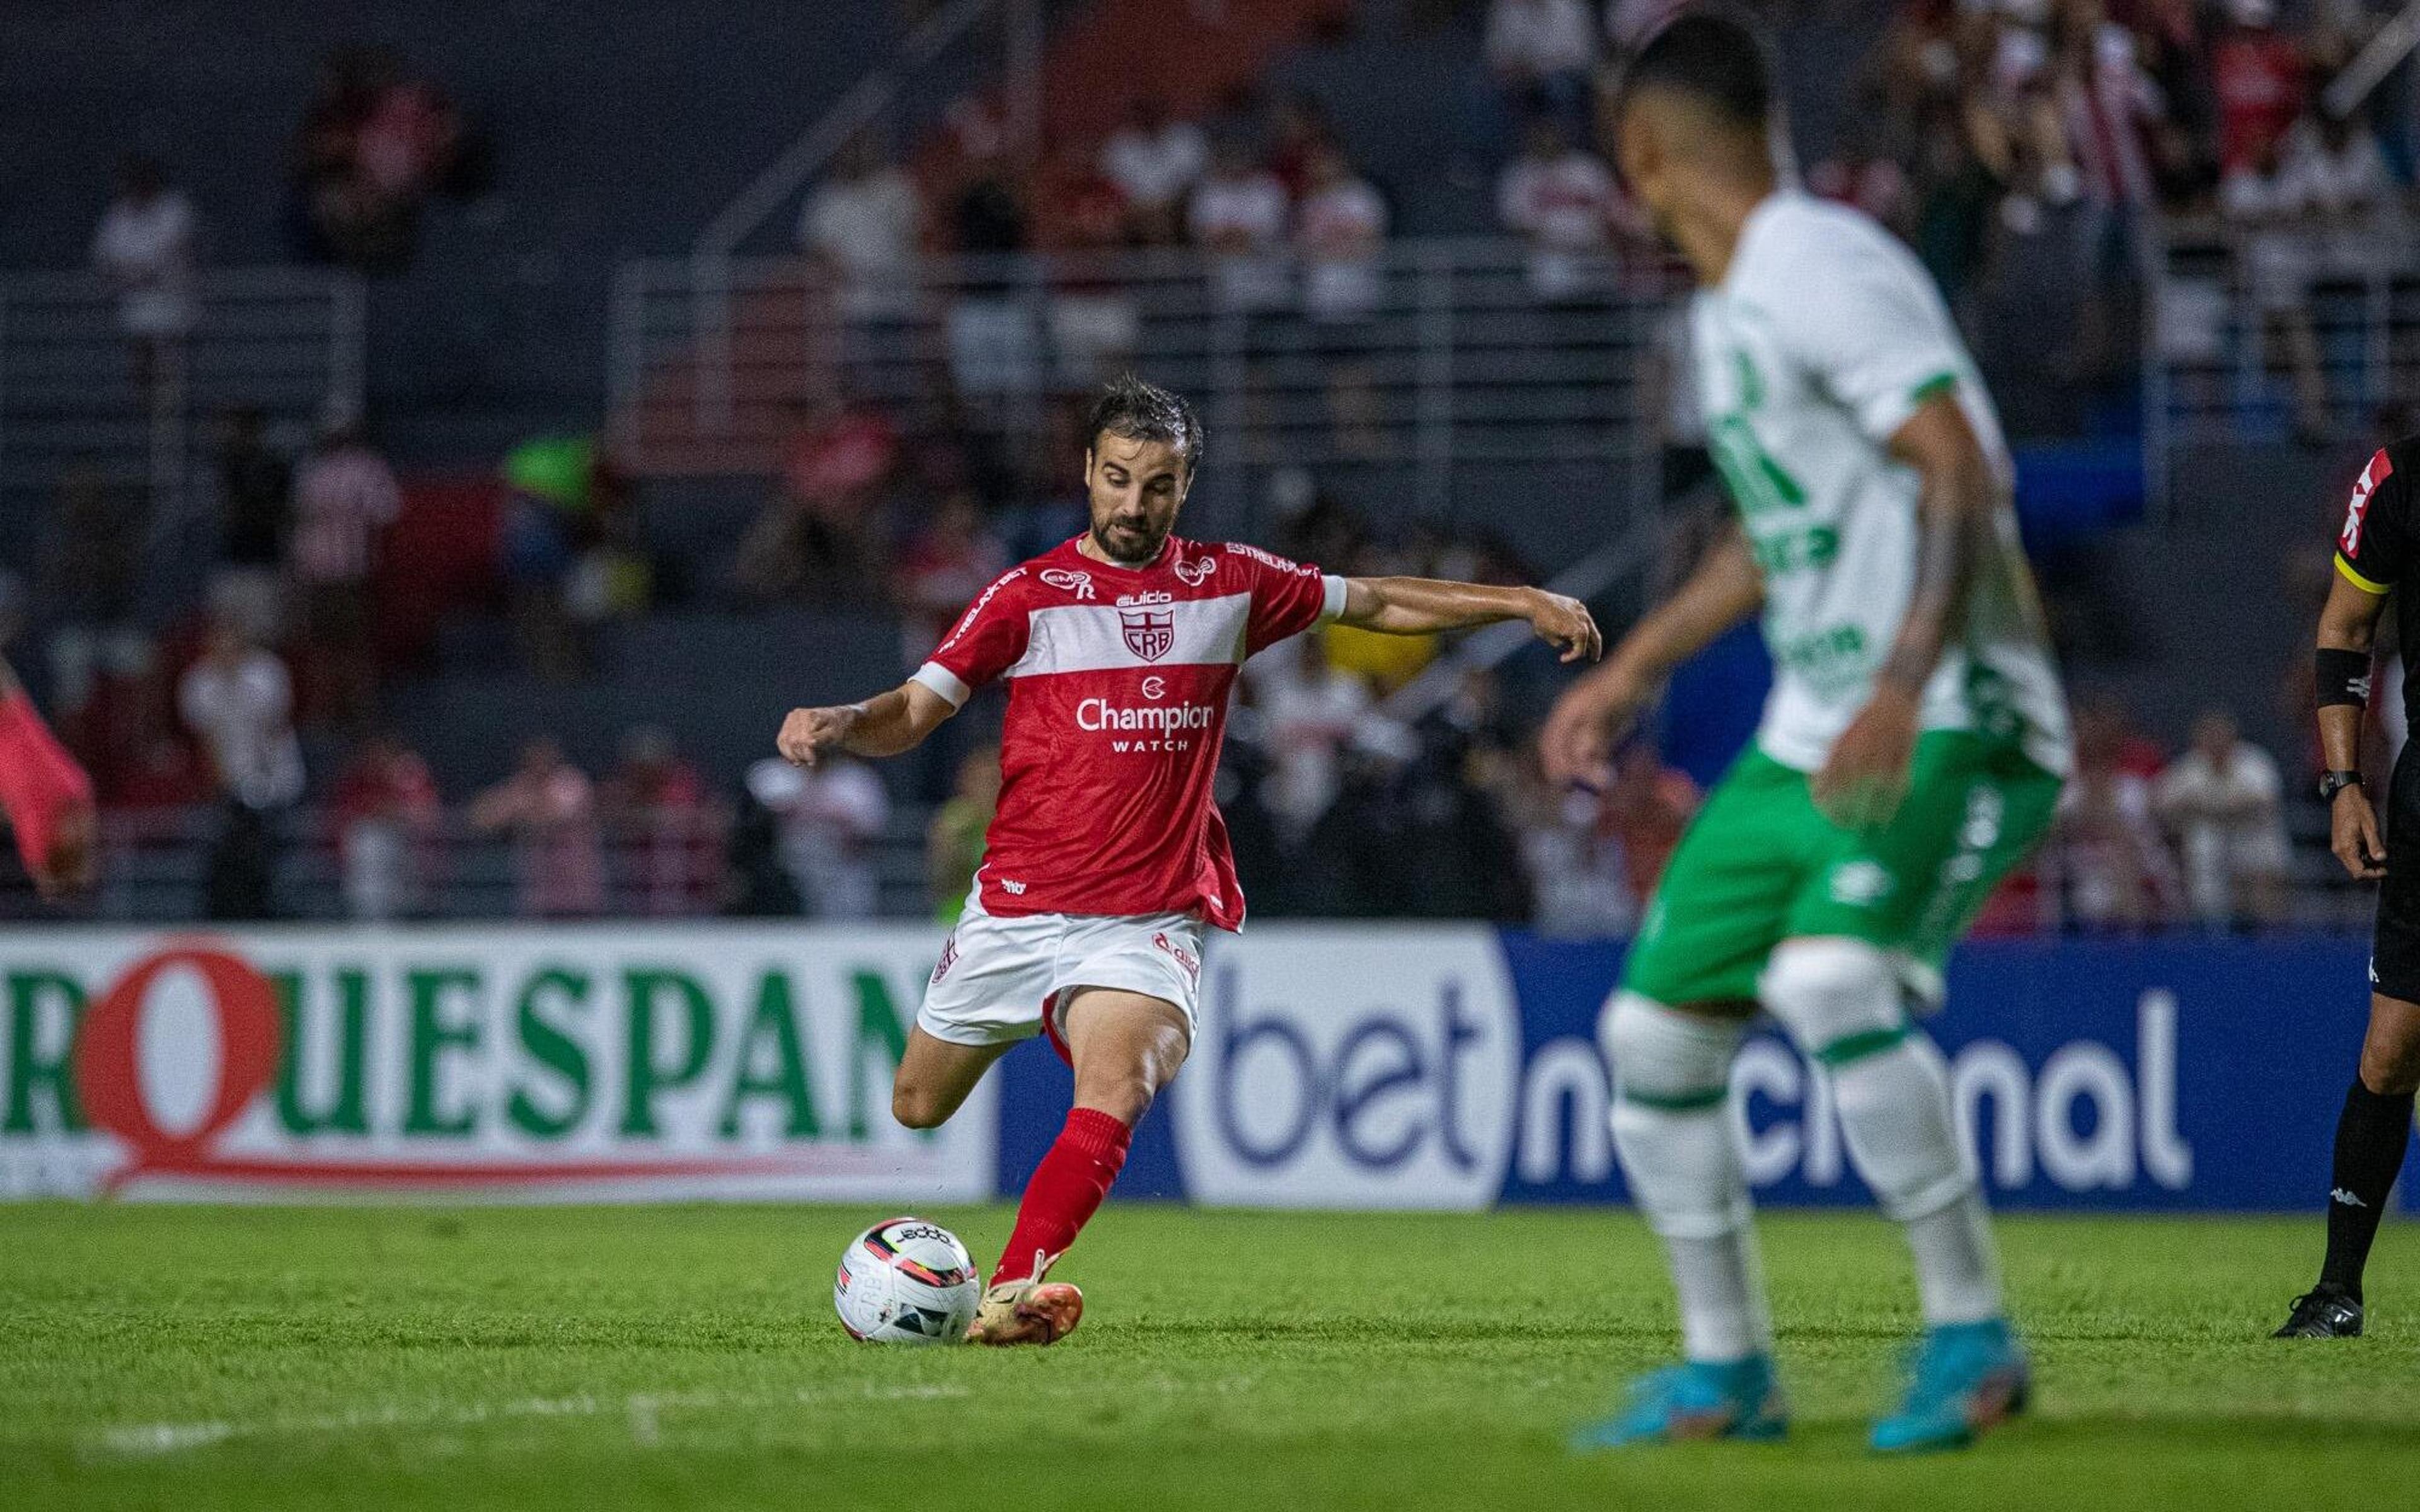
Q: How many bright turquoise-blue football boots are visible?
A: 2